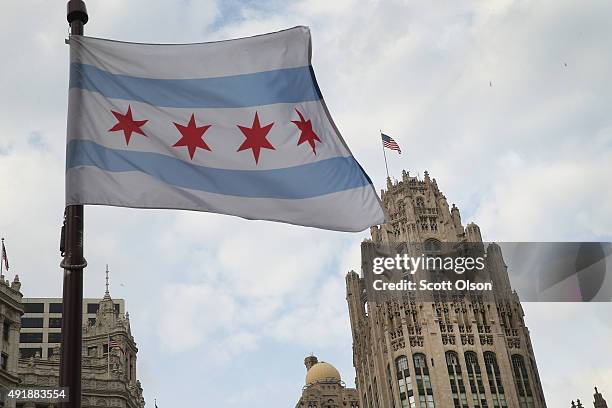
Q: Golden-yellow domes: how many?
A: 1